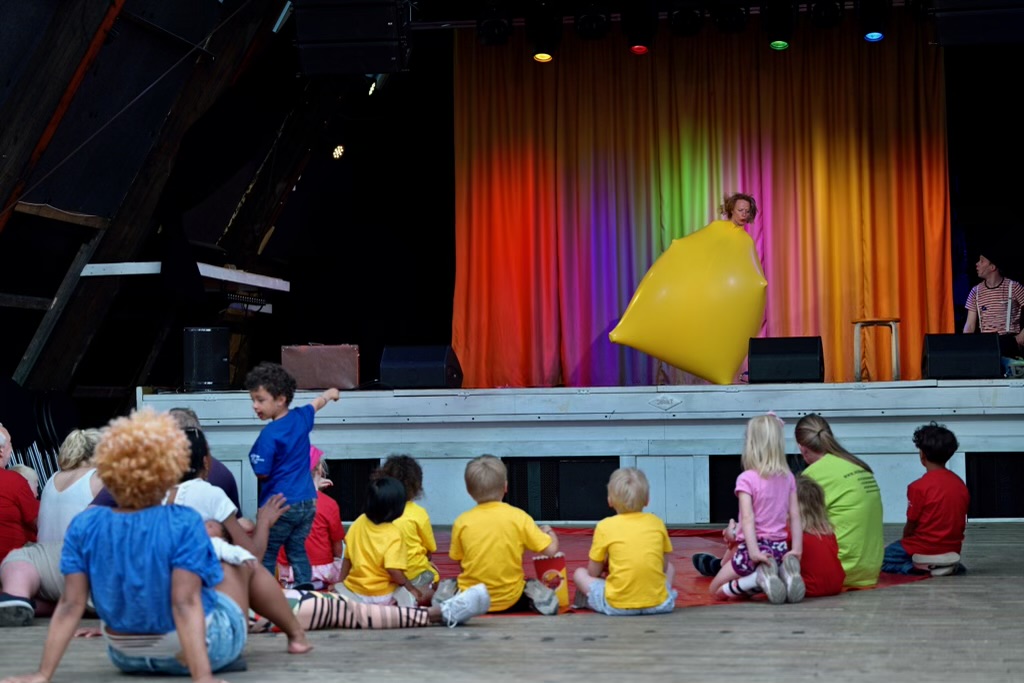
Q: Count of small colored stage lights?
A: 4